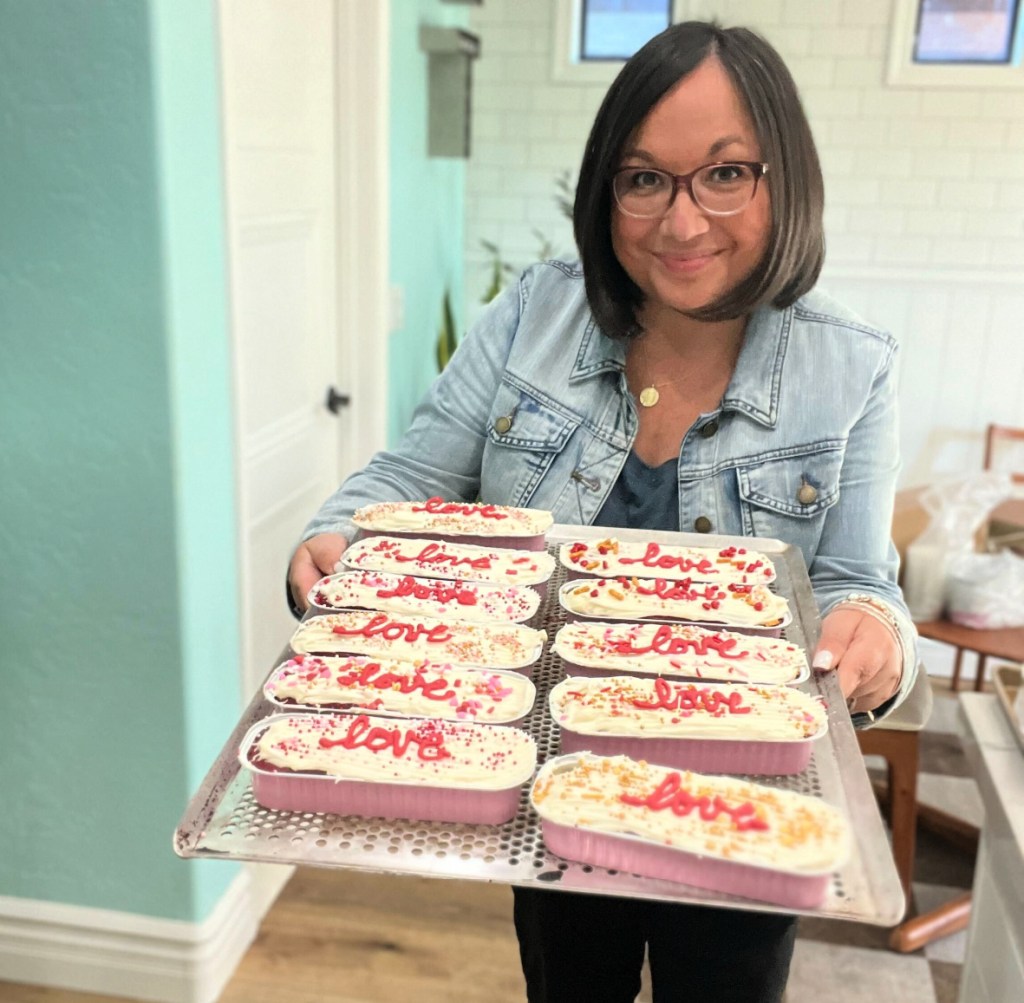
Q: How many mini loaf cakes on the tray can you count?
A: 11